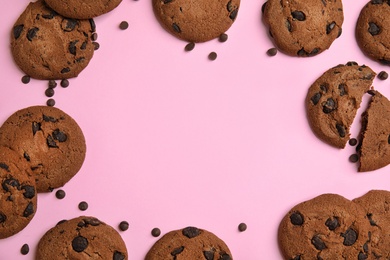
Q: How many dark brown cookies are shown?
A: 12